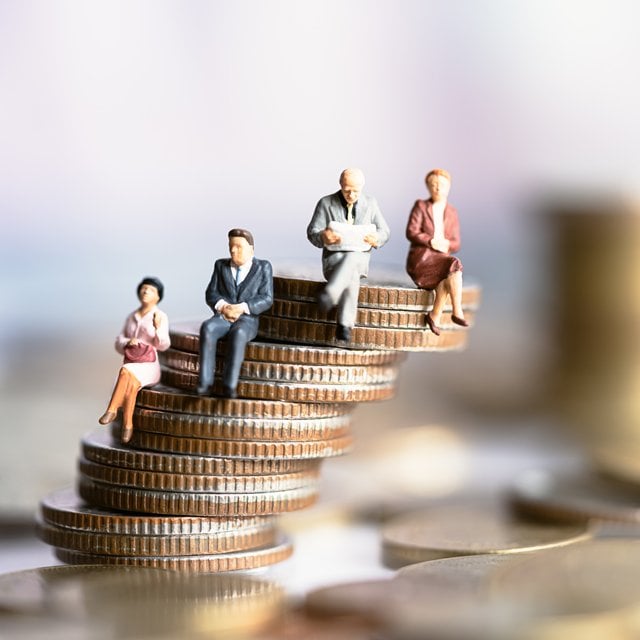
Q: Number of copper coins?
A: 15